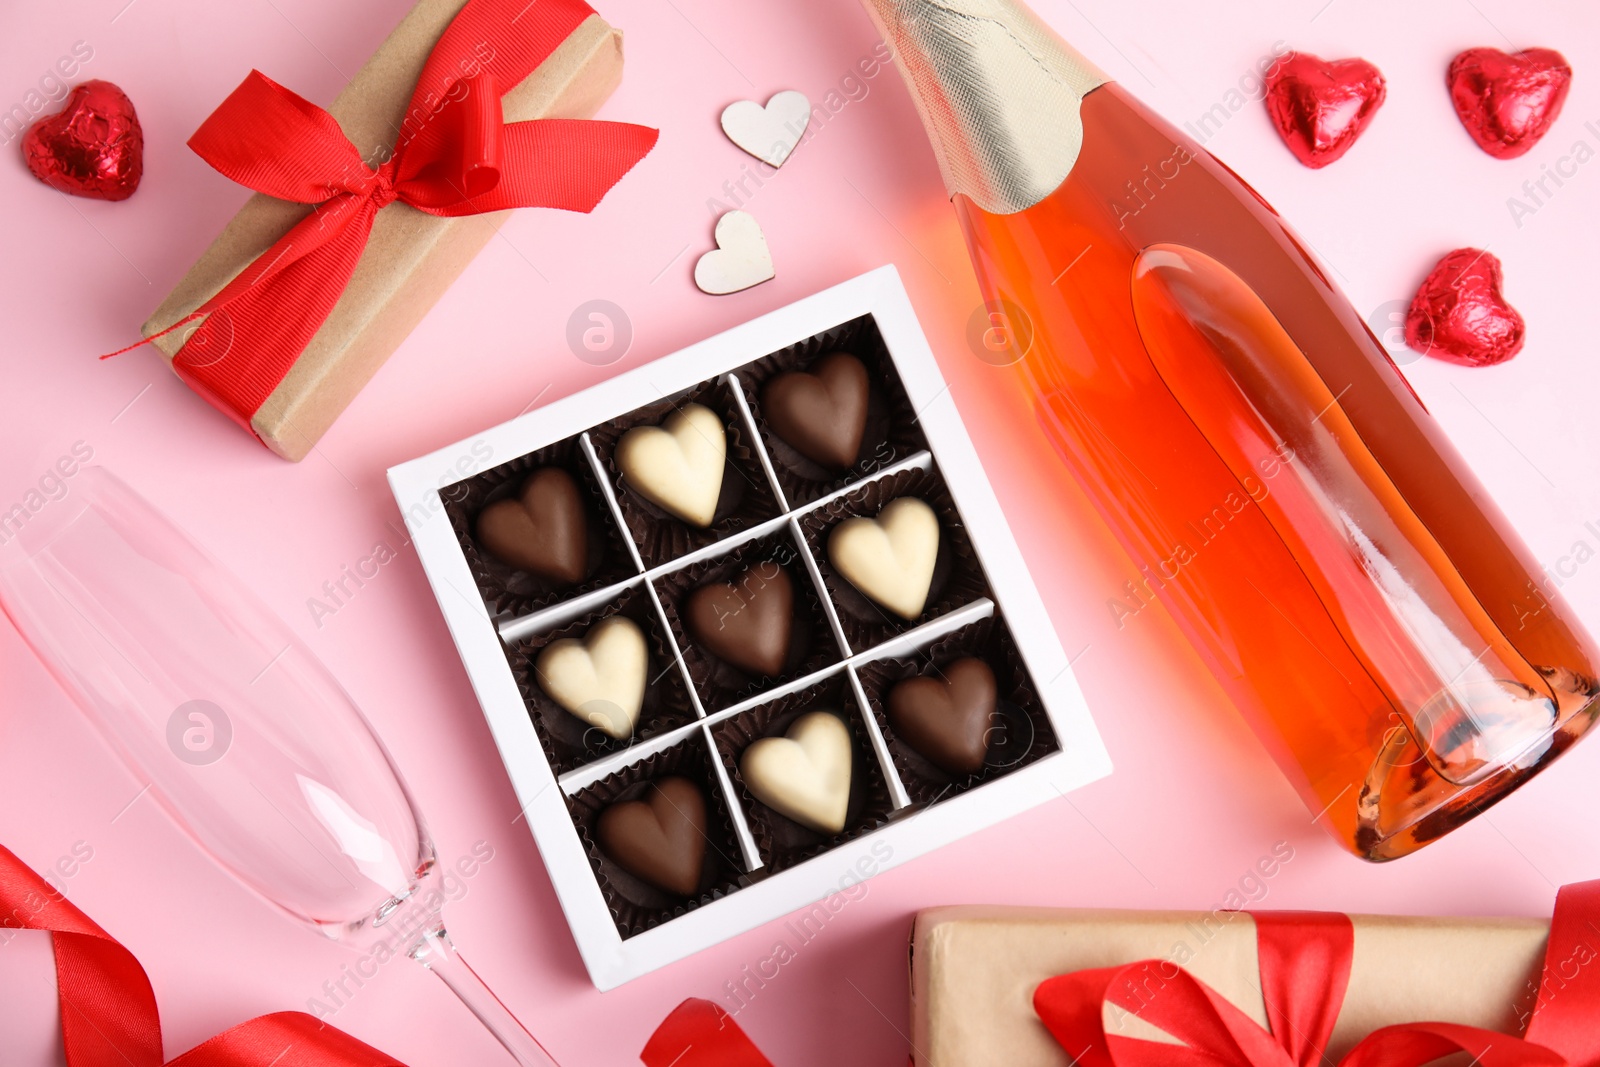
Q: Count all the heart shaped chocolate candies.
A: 13